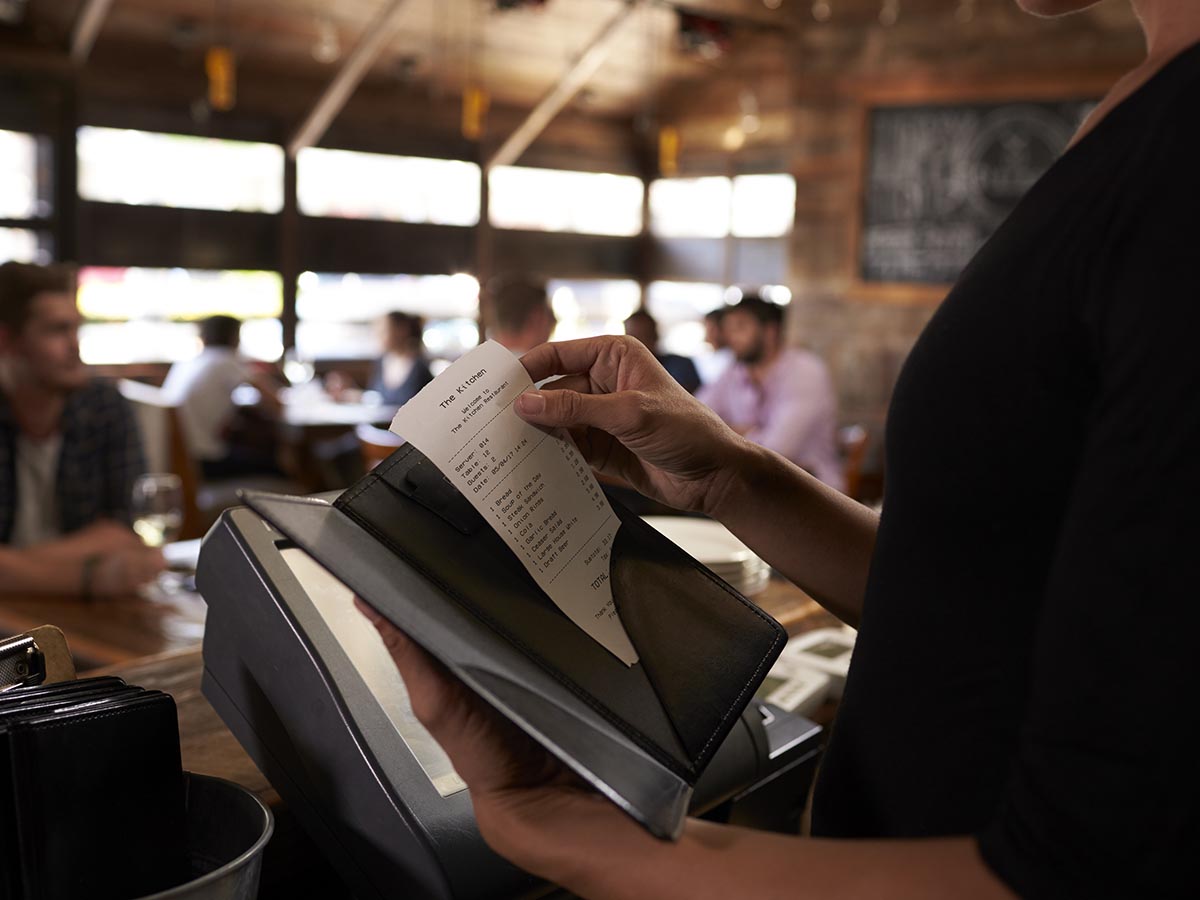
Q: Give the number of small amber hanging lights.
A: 3